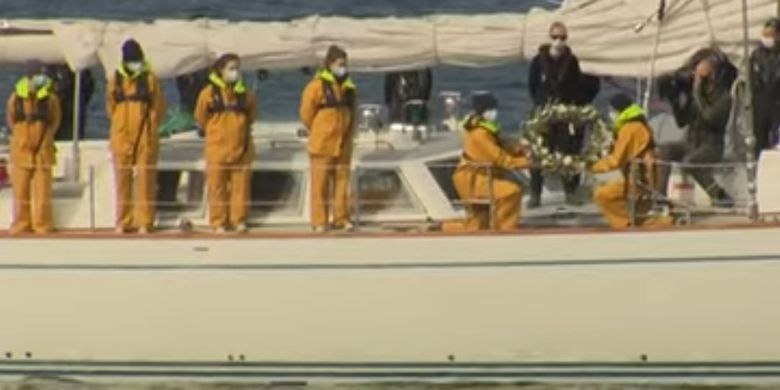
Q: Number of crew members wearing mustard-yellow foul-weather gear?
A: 6